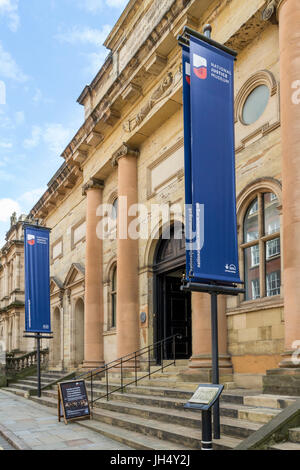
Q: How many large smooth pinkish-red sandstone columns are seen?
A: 4